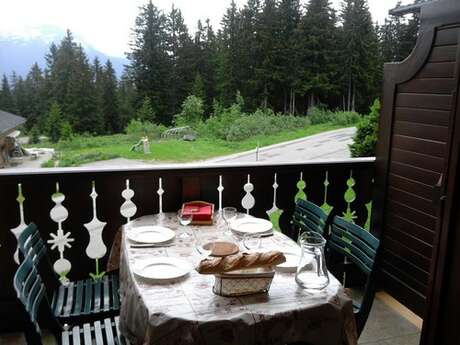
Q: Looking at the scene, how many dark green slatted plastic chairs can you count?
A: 4